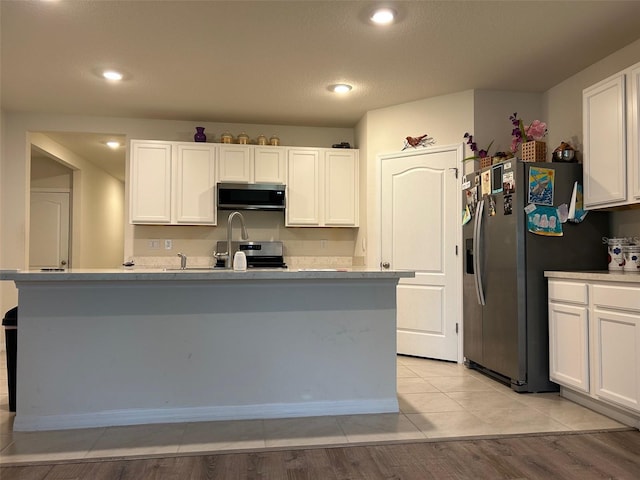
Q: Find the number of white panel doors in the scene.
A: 2